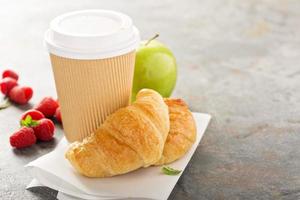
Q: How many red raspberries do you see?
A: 8